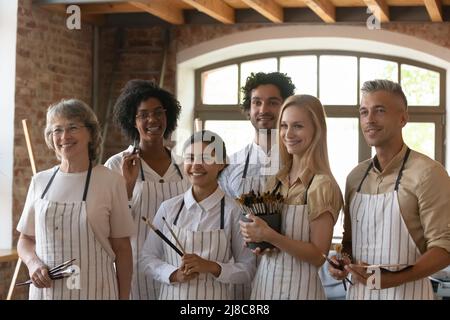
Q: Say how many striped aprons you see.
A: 6